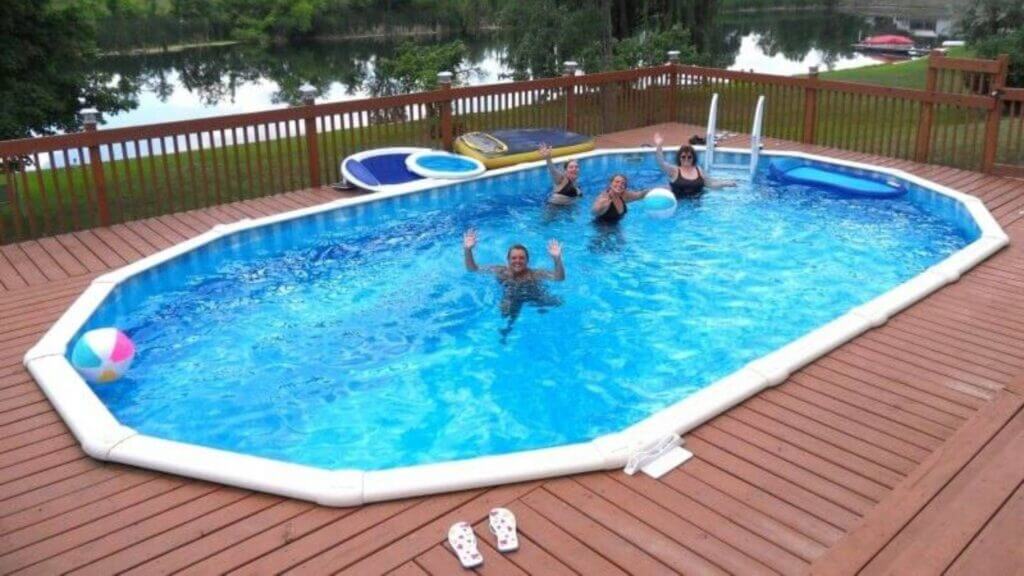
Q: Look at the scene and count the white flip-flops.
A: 2